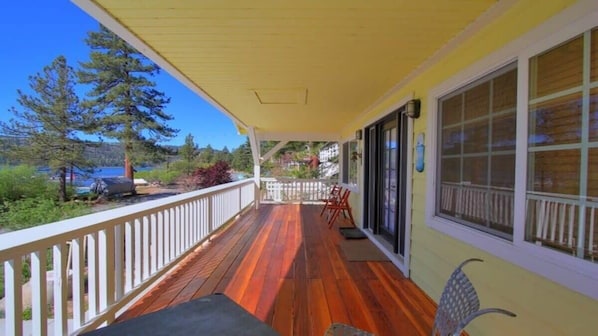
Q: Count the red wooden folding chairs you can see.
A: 2